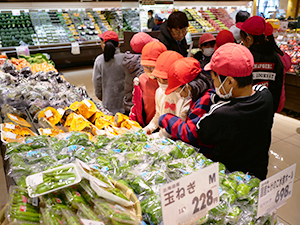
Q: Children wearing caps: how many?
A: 10